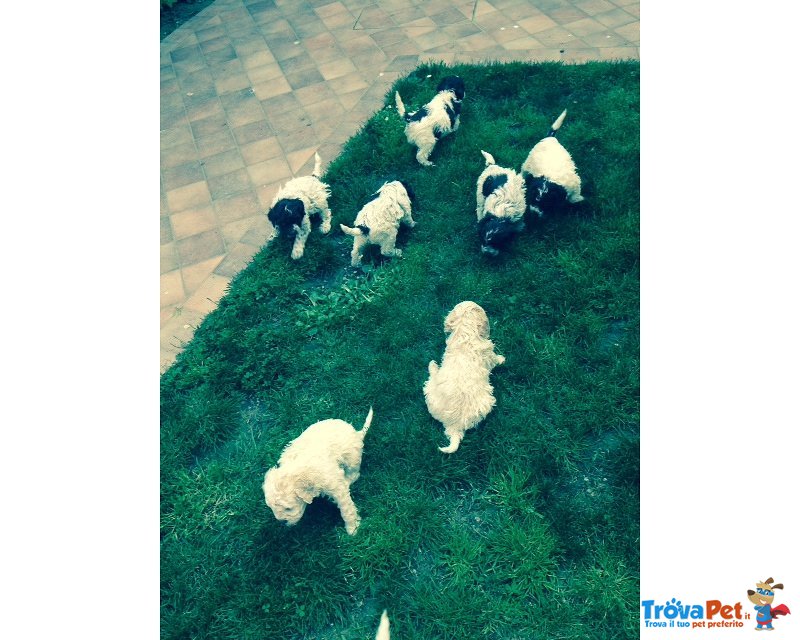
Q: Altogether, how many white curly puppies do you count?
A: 2